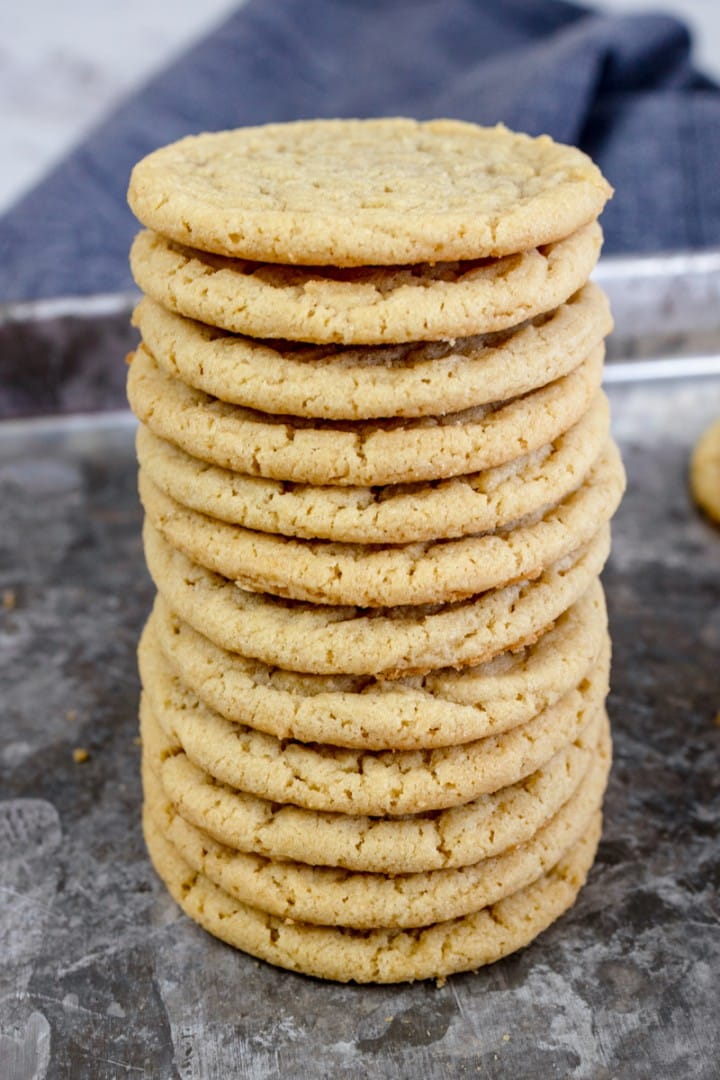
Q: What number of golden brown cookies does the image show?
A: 13